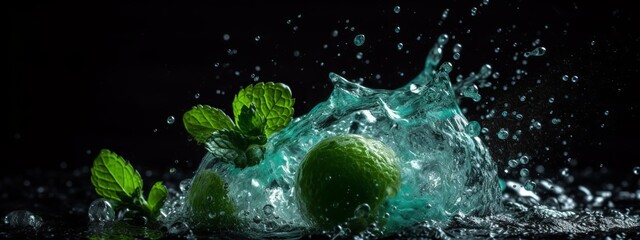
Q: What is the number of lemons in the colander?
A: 0